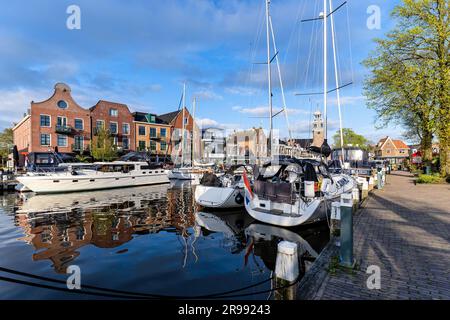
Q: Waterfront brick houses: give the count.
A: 4